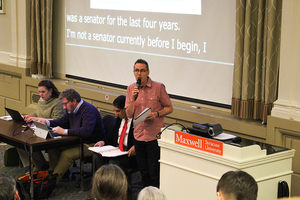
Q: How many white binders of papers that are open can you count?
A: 1